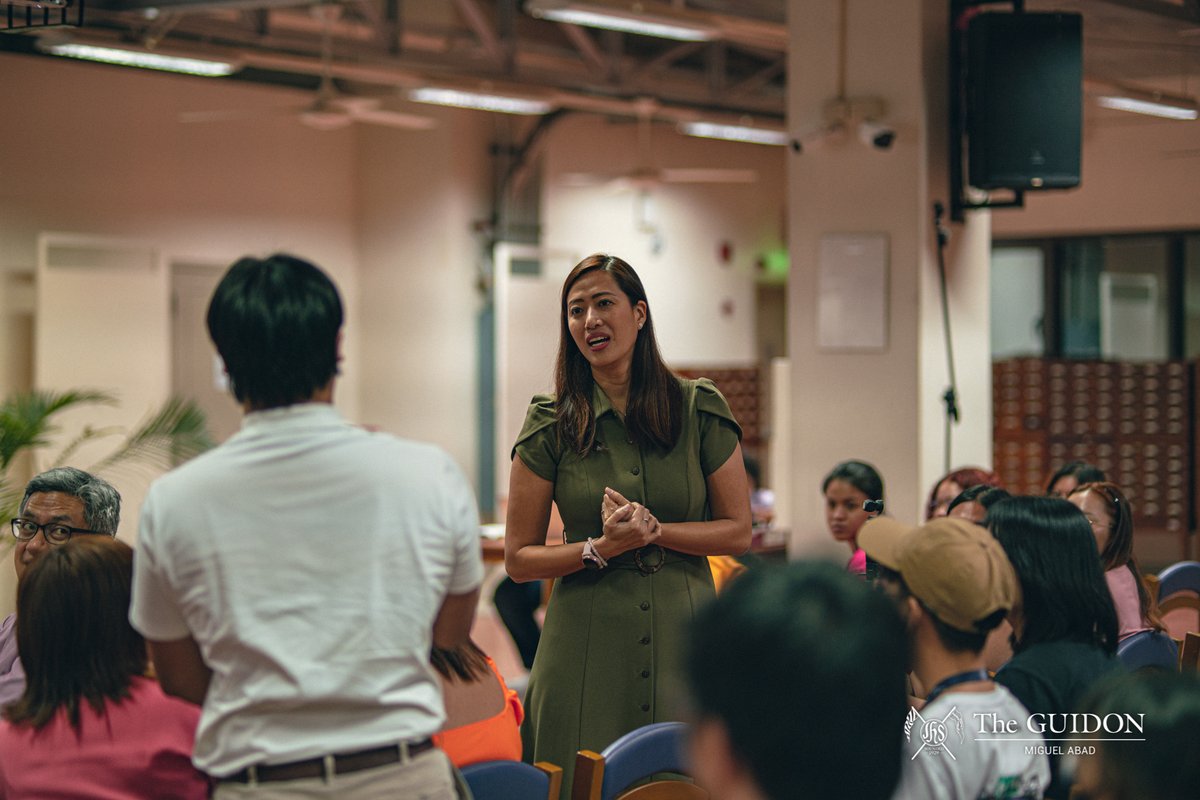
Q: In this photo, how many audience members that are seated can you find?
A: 12